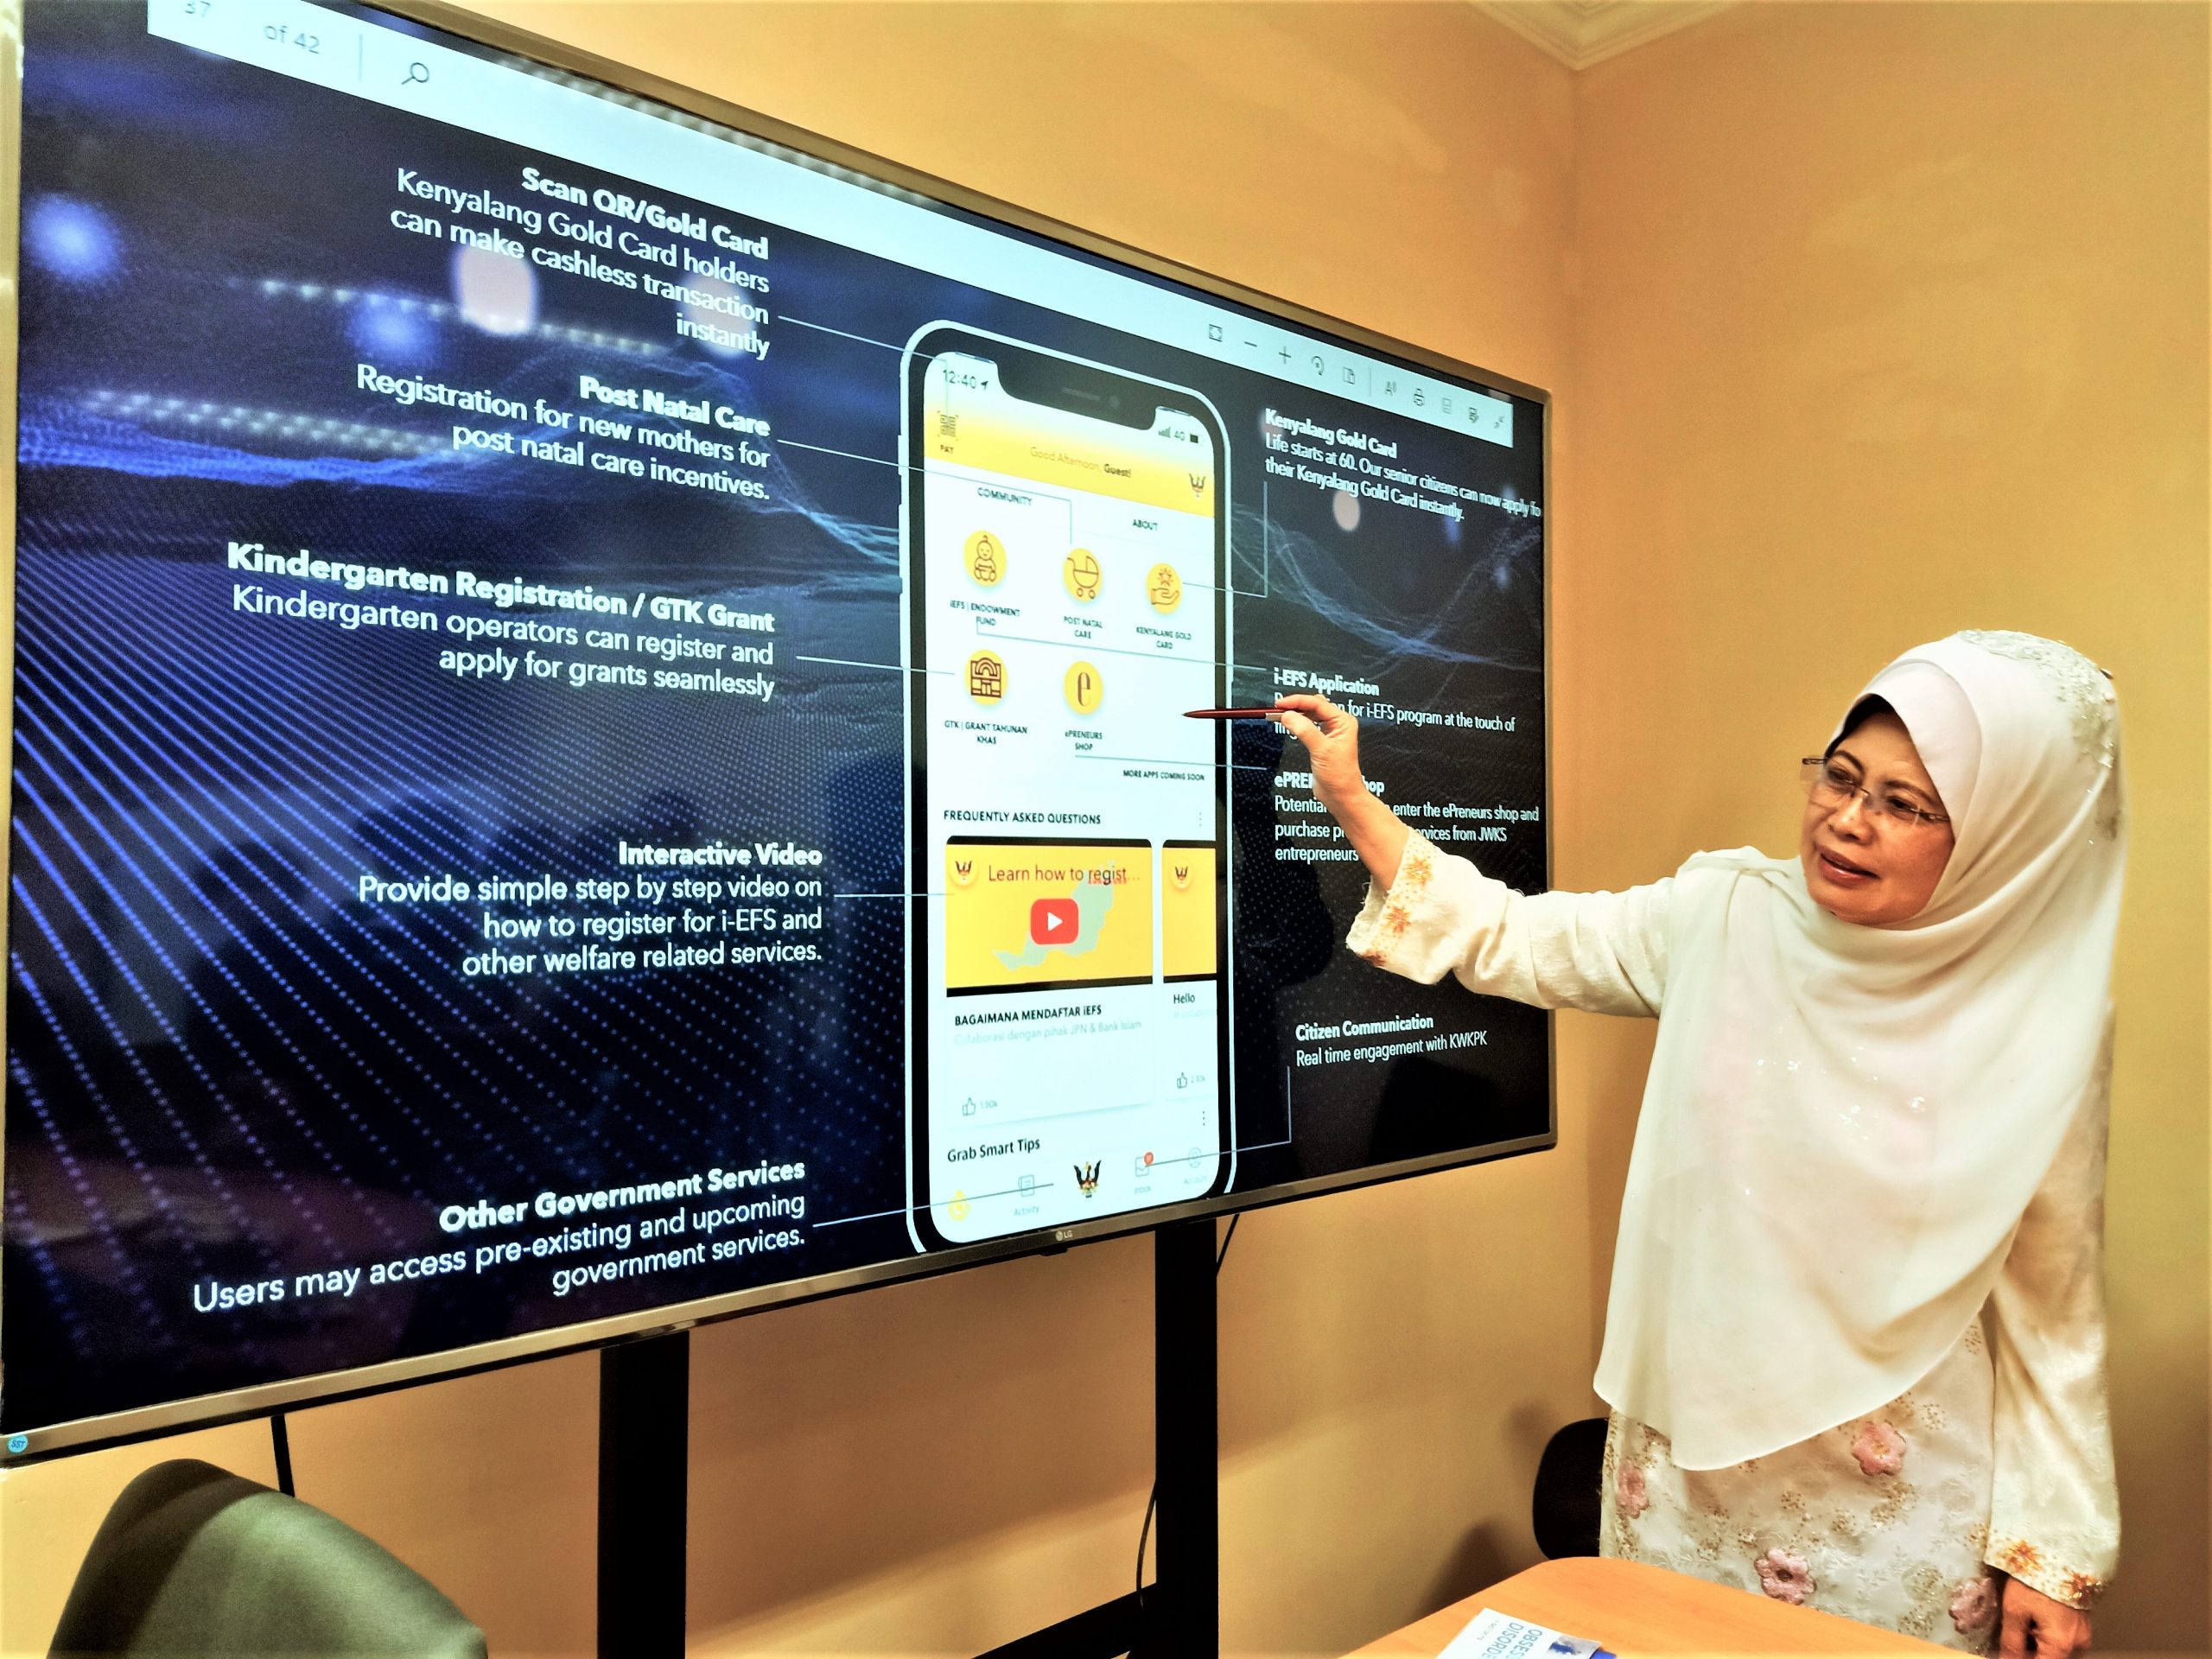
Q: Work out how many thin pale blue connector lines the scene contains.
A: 9